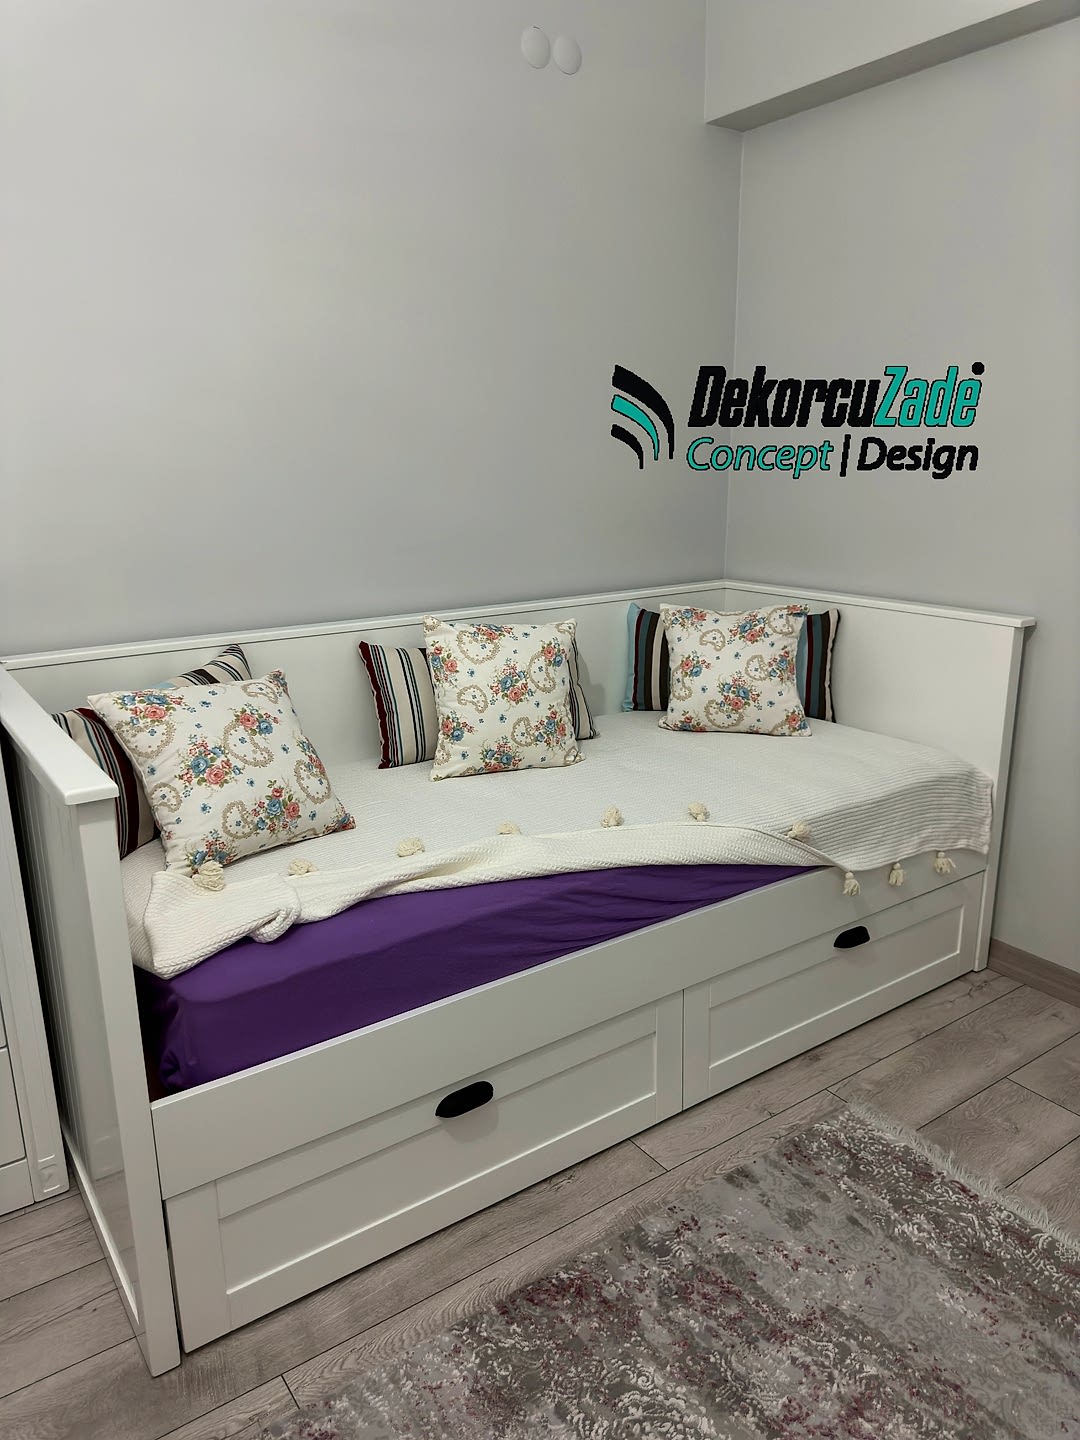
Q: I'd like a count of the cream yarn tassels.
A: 10